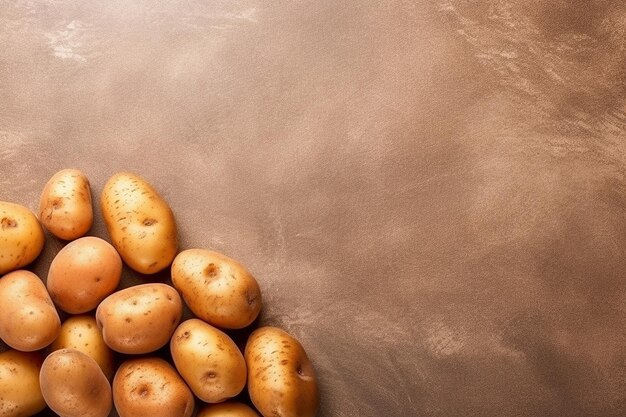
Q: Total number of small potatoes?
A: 14